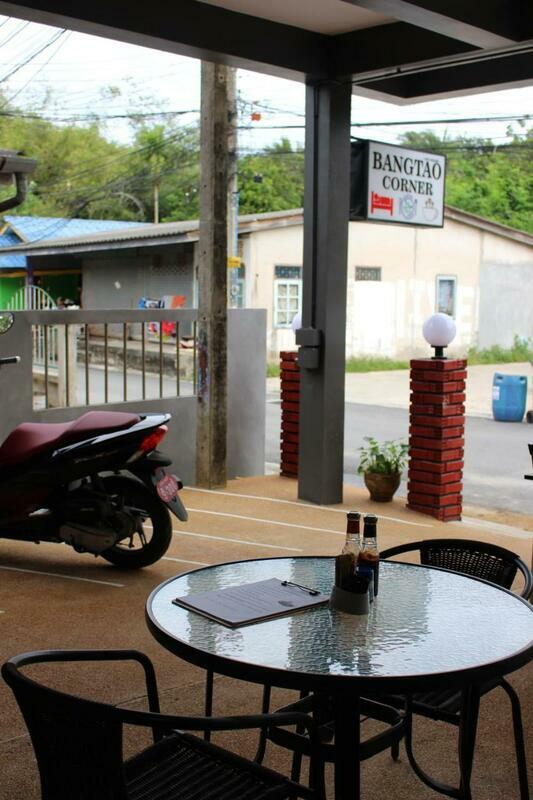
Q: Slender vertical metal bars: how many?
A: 9